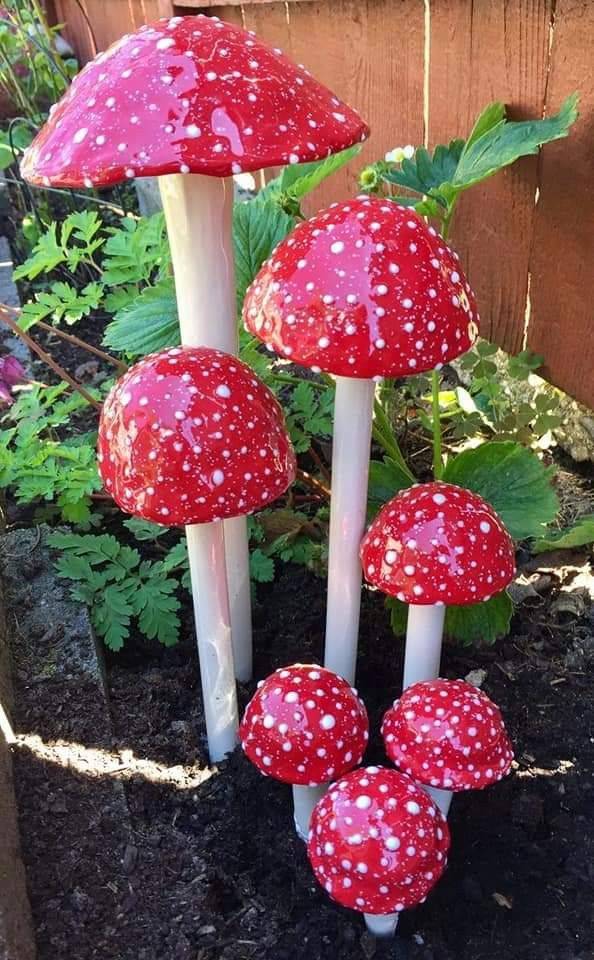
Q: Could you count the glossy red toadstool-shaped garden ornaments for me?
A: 7